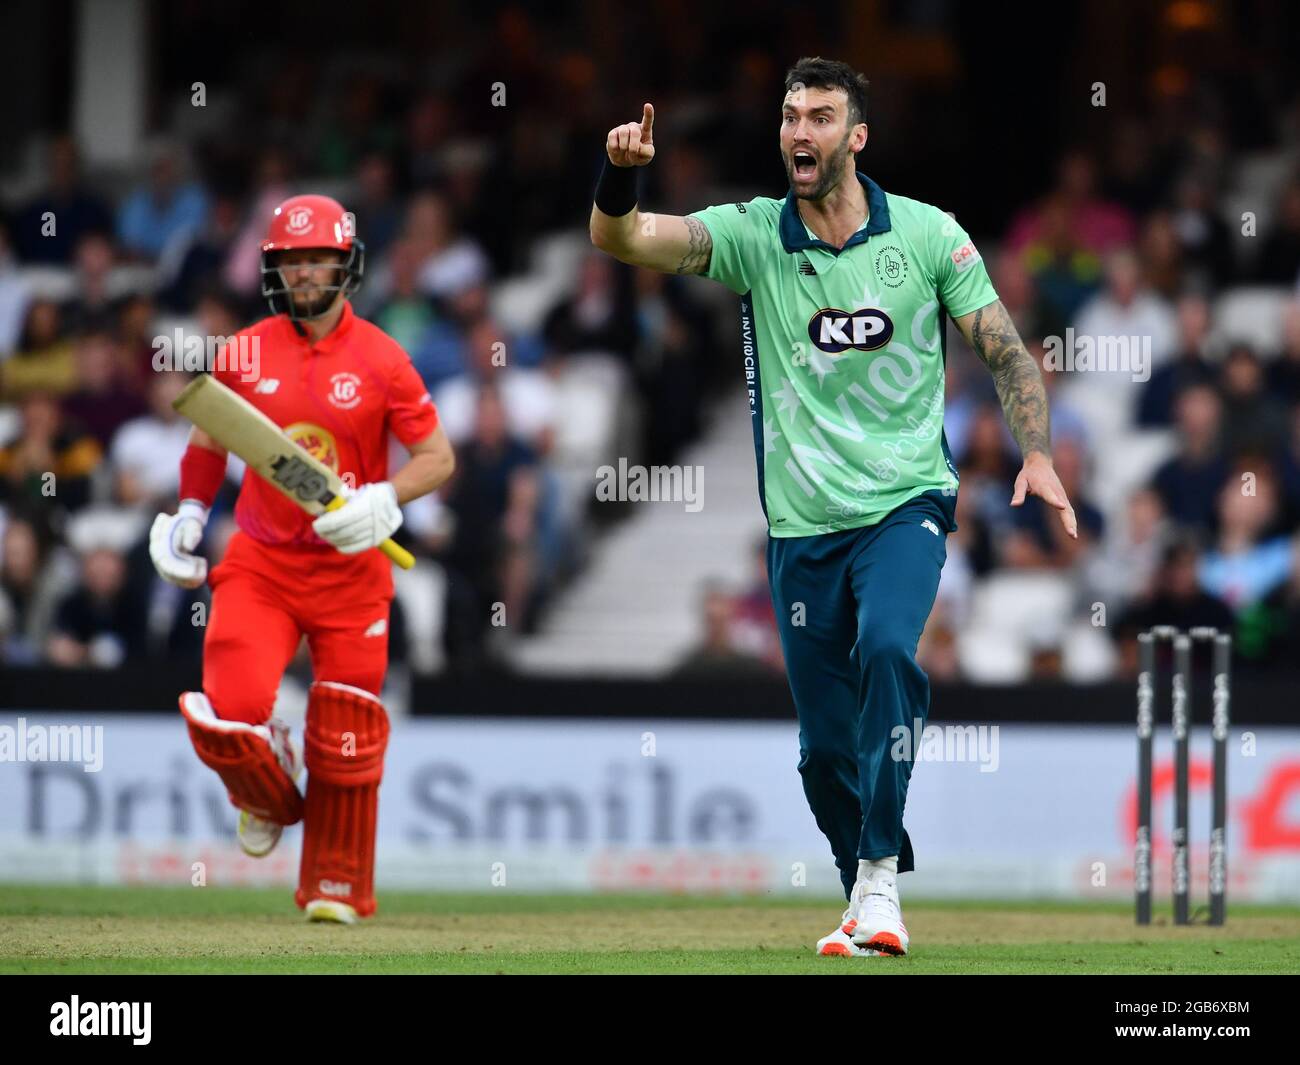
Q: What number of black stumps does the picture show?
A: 3